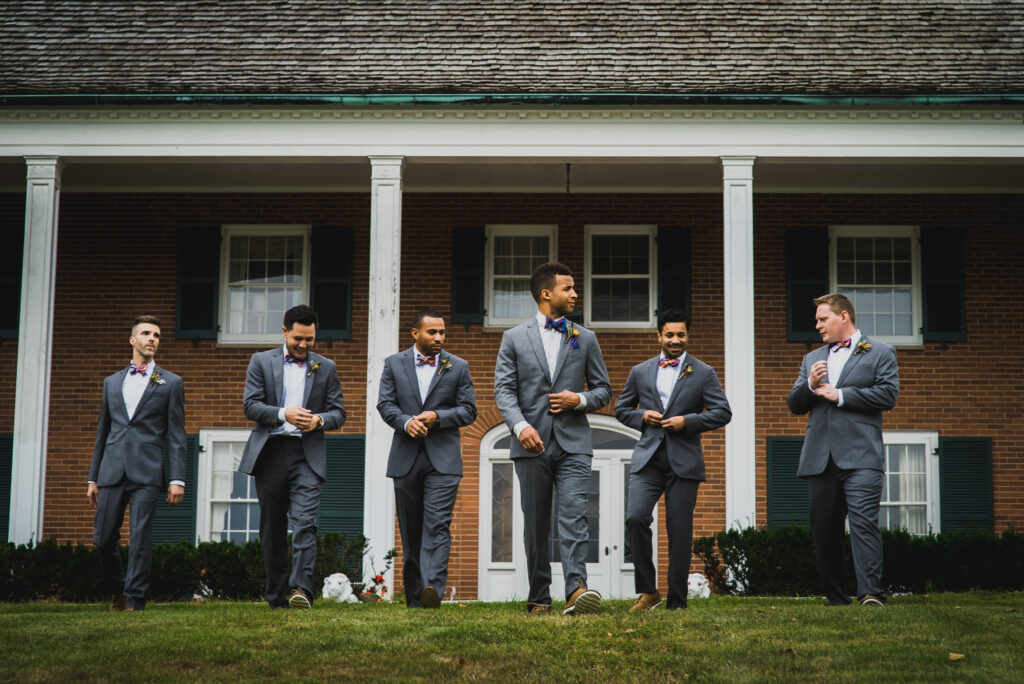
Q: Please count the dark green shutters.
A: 12